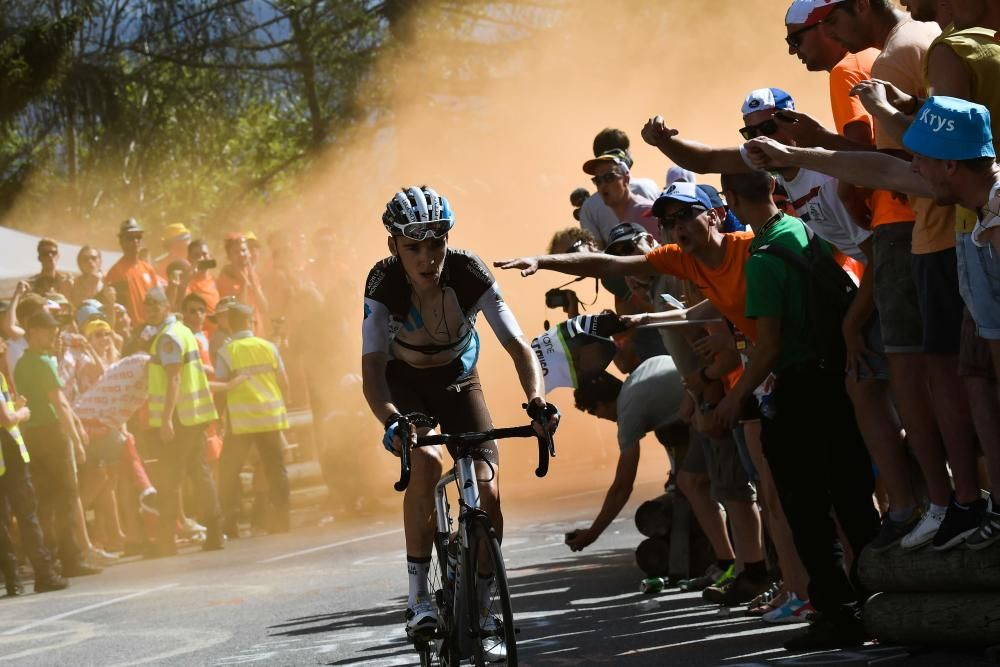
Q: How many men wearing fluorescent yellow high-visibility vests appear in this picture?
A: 3